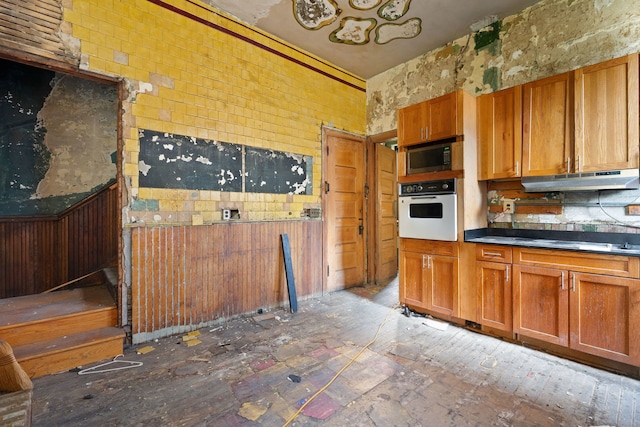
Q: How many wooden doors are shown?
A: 2